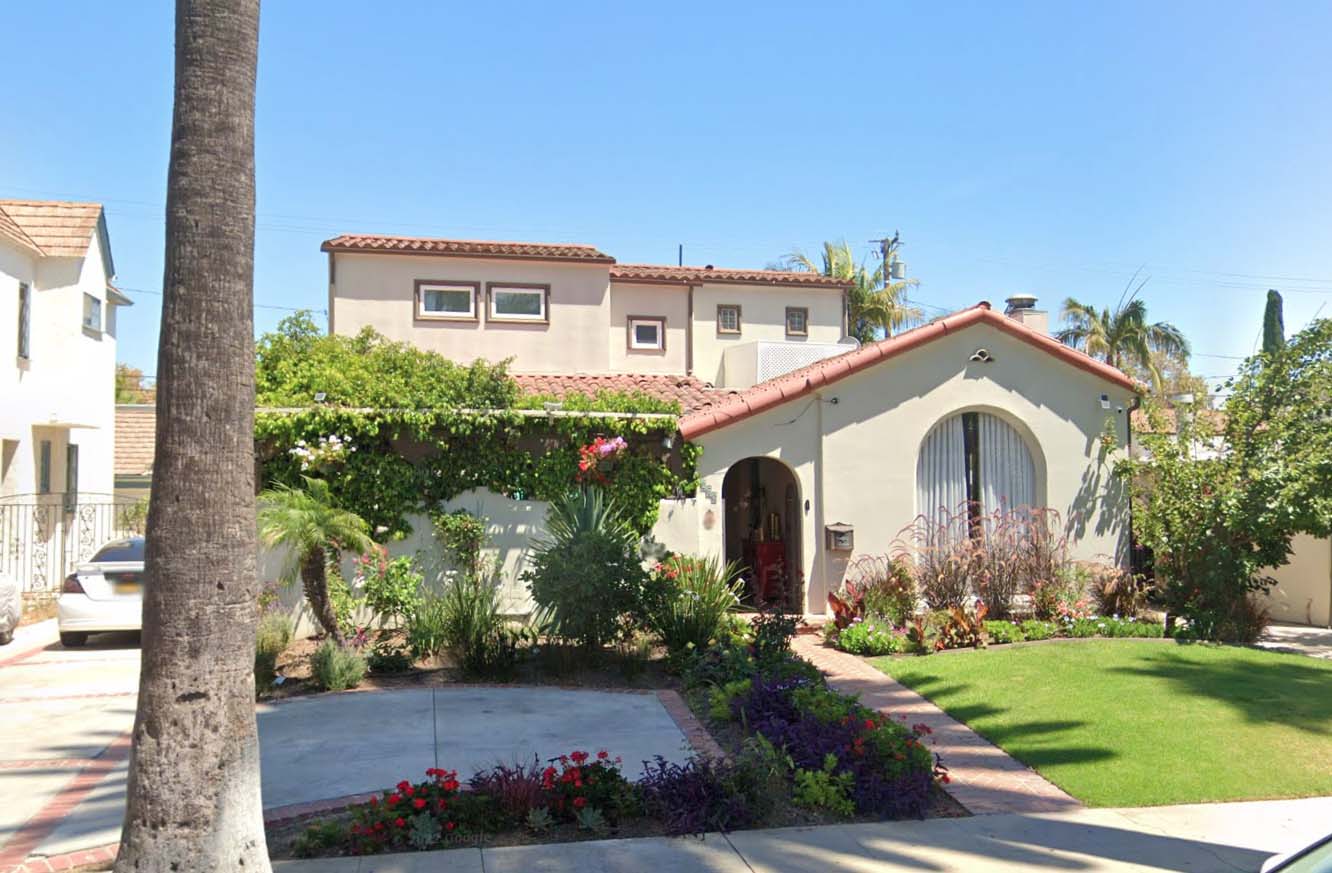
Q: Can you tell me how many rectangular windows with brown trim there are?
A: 5